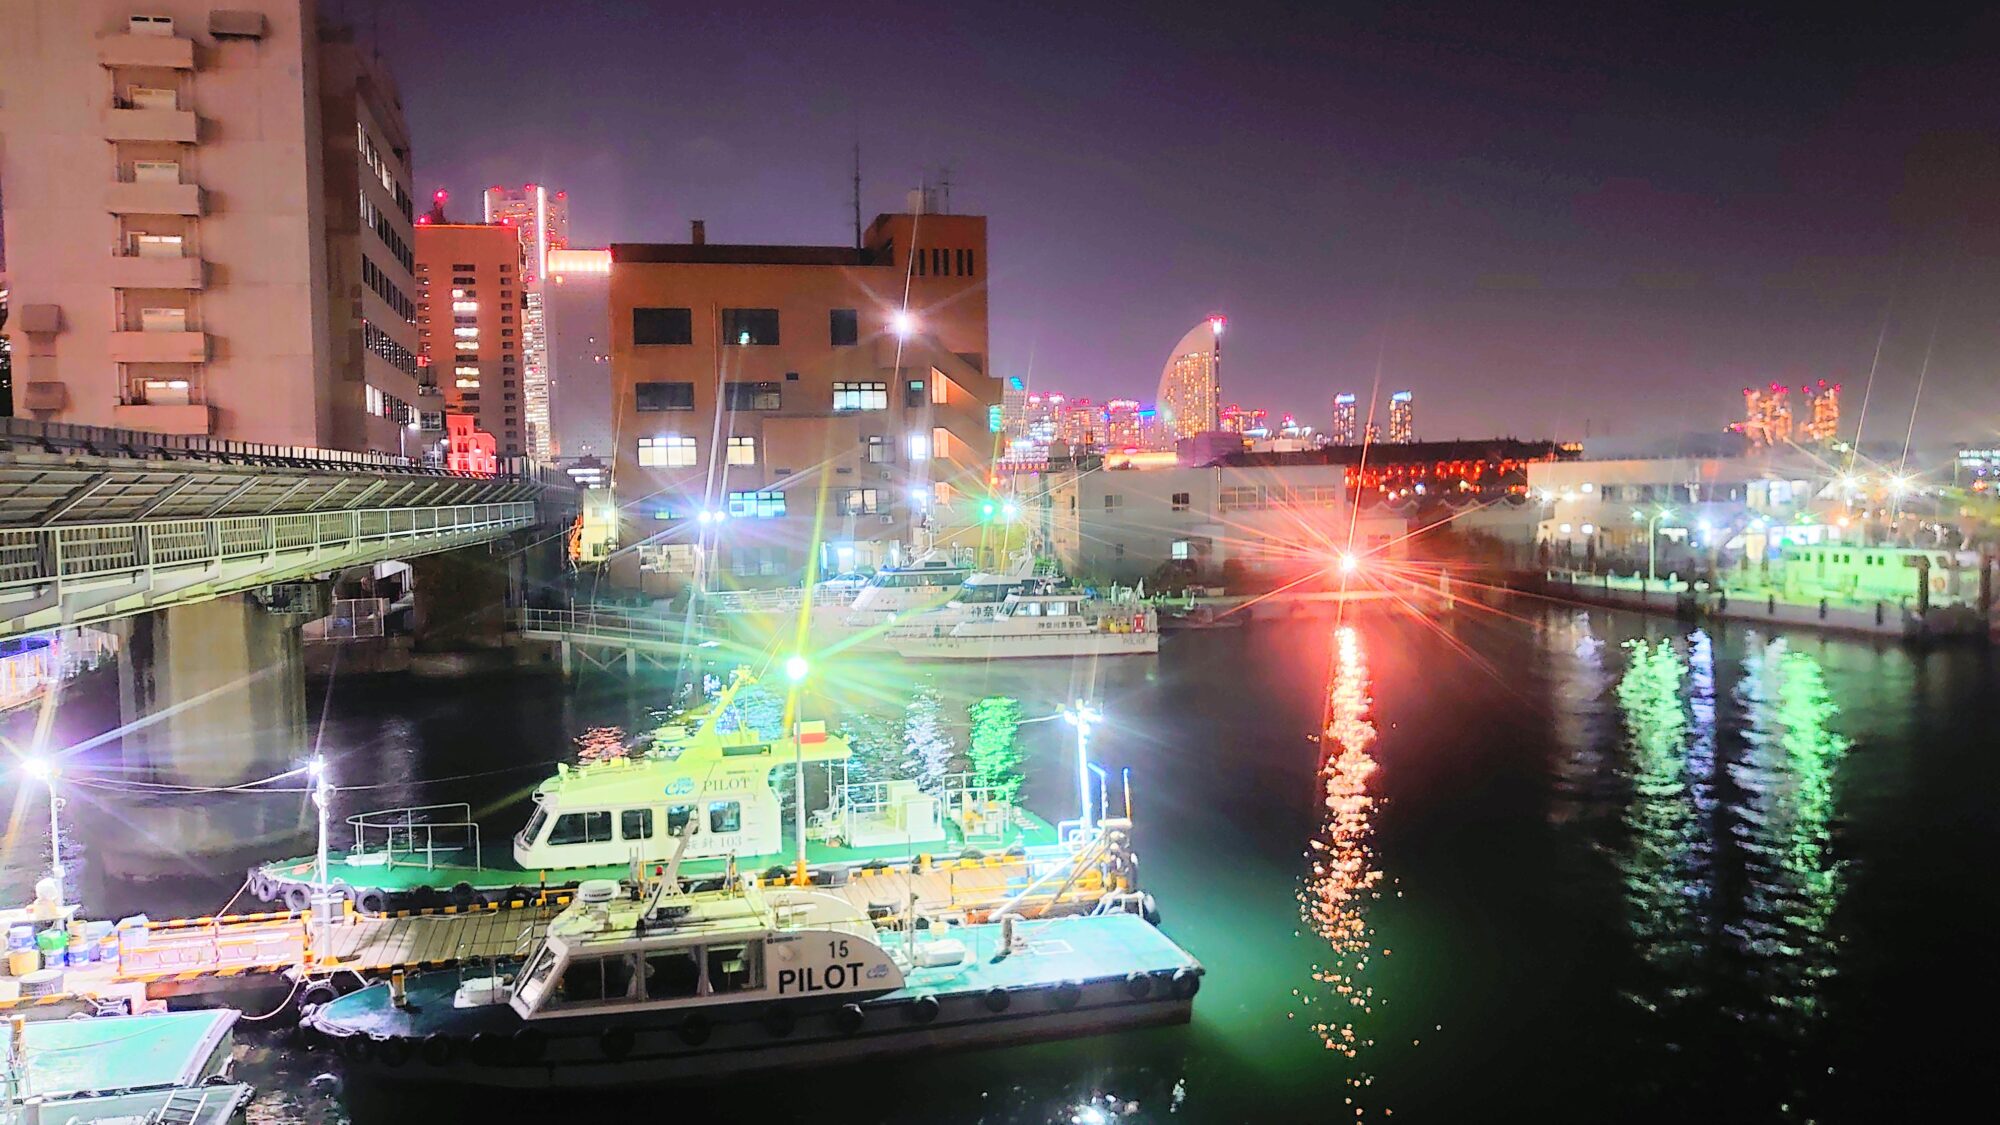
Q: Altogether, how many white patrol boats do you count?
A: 3